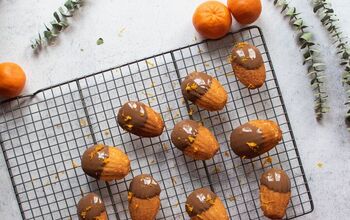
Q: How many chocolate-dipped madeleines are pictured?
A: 10